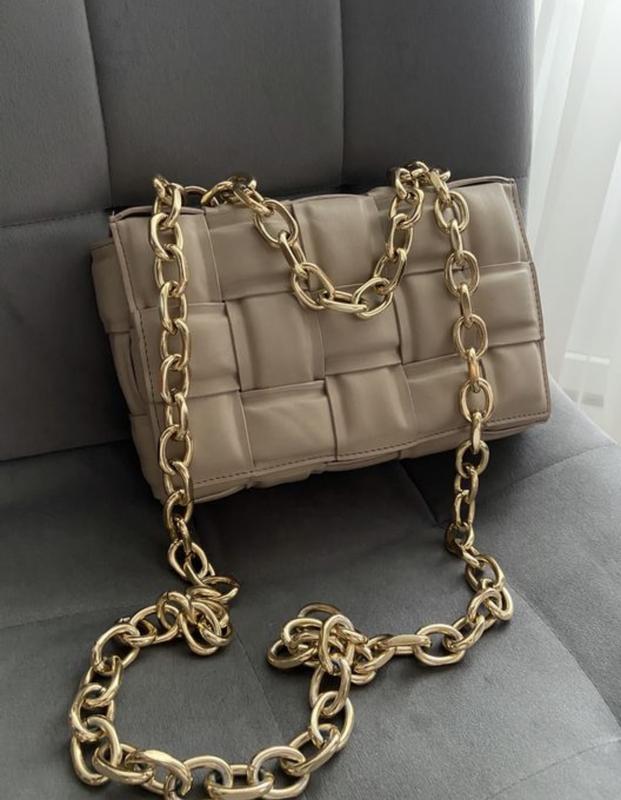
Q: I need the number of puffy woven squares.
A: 15